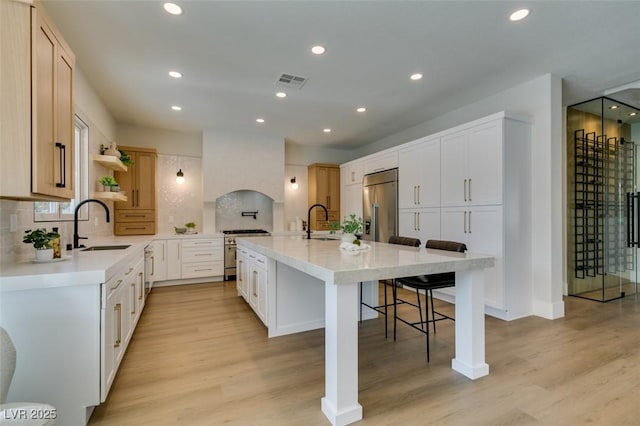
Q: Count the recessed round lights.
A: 10